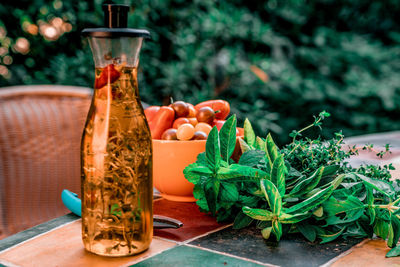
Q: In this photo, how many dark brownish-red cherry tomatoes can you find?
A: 4